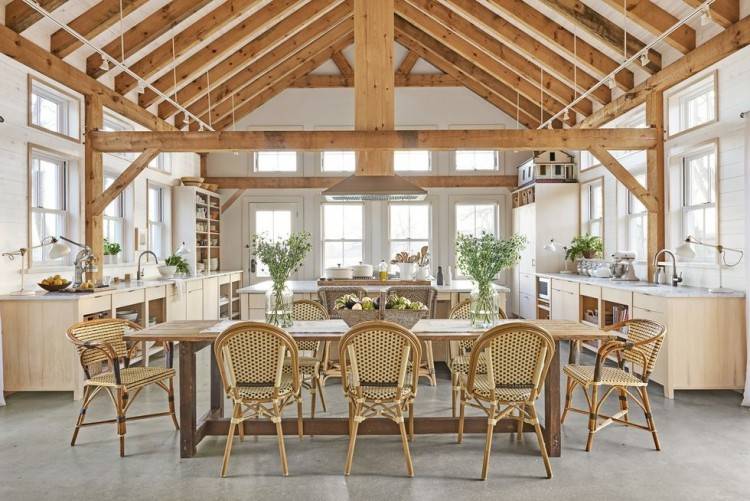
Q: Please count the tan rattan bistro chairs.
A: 7